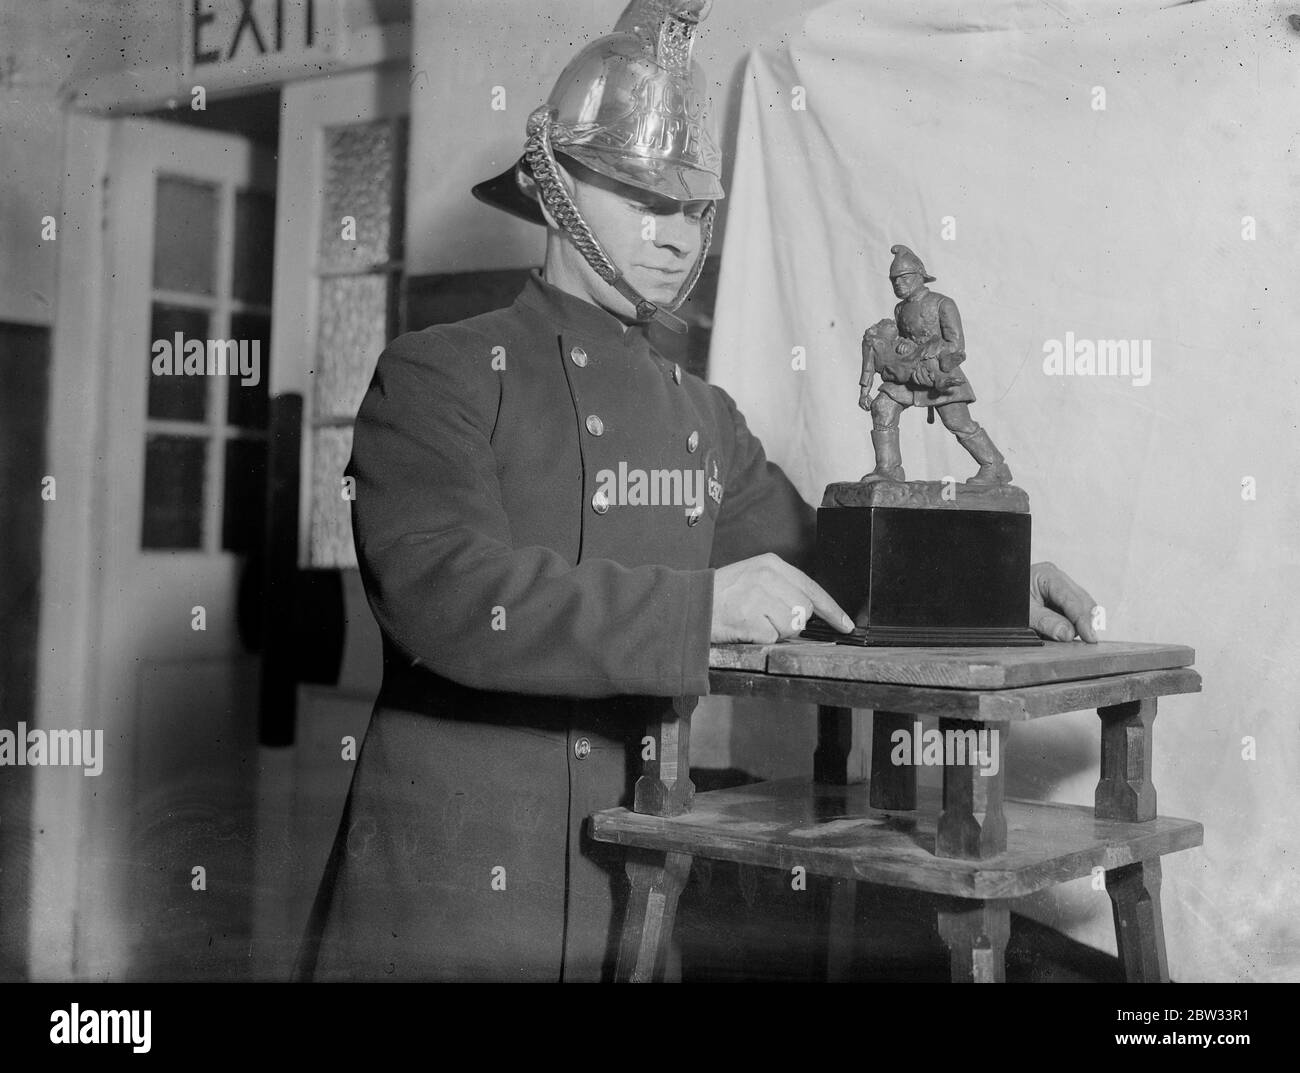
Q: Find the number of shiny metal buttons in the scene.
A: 7